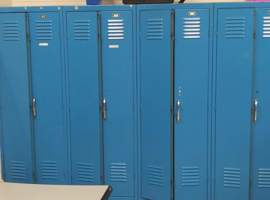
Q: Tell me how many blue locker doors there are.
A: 8